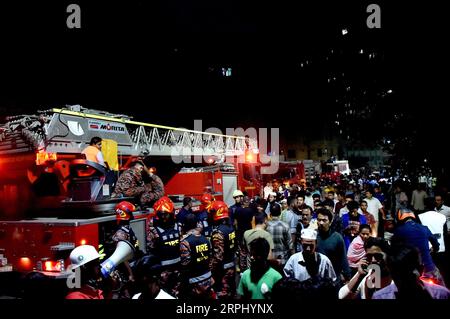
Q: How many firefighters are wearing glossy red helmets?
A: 4